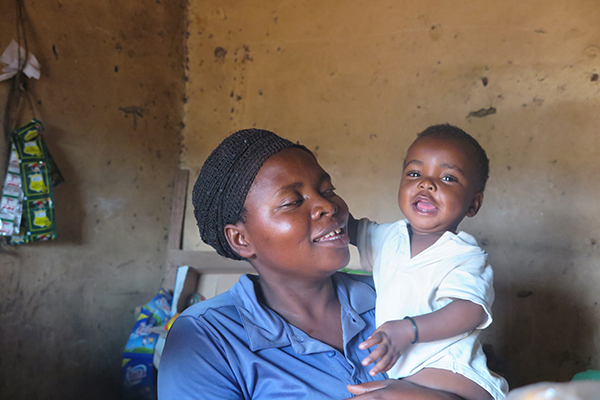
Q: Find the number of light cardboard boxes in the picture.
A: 1